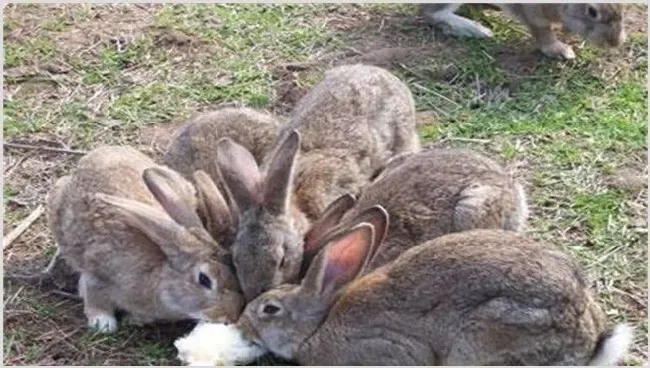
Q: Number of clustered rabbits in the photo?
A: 5